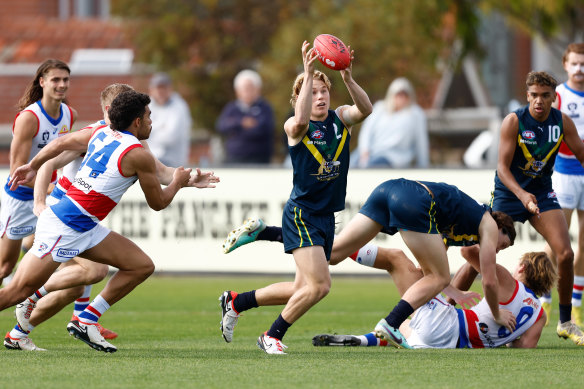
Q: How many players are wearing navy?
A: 3